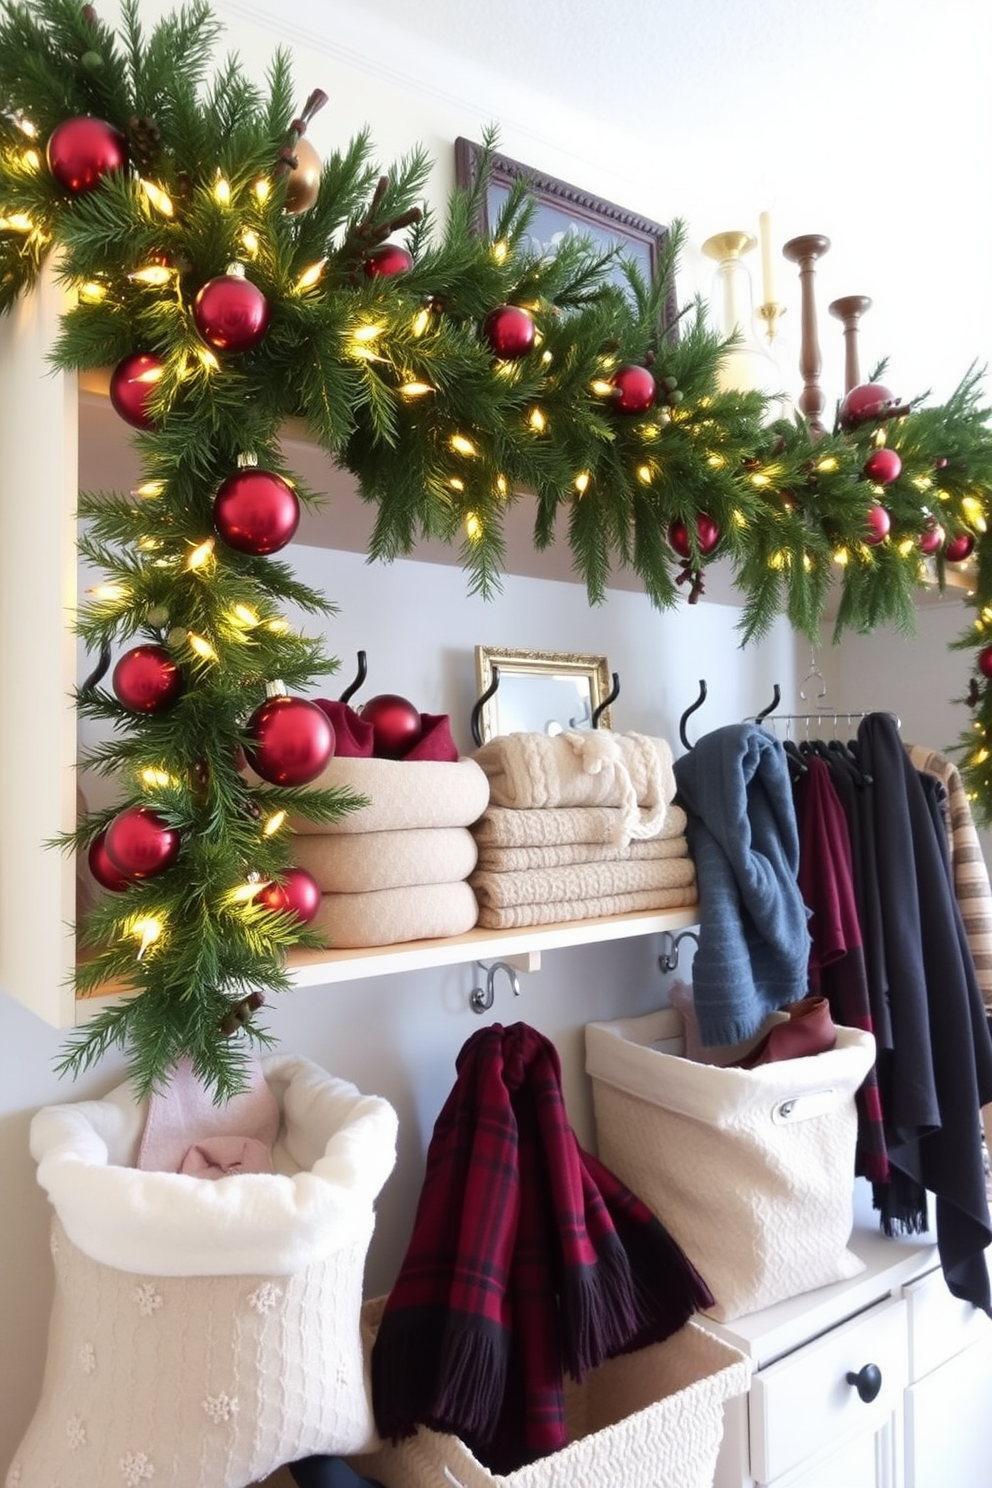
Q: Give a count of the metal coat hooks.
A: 8